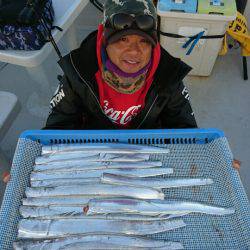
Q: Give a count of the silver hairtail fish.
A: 12